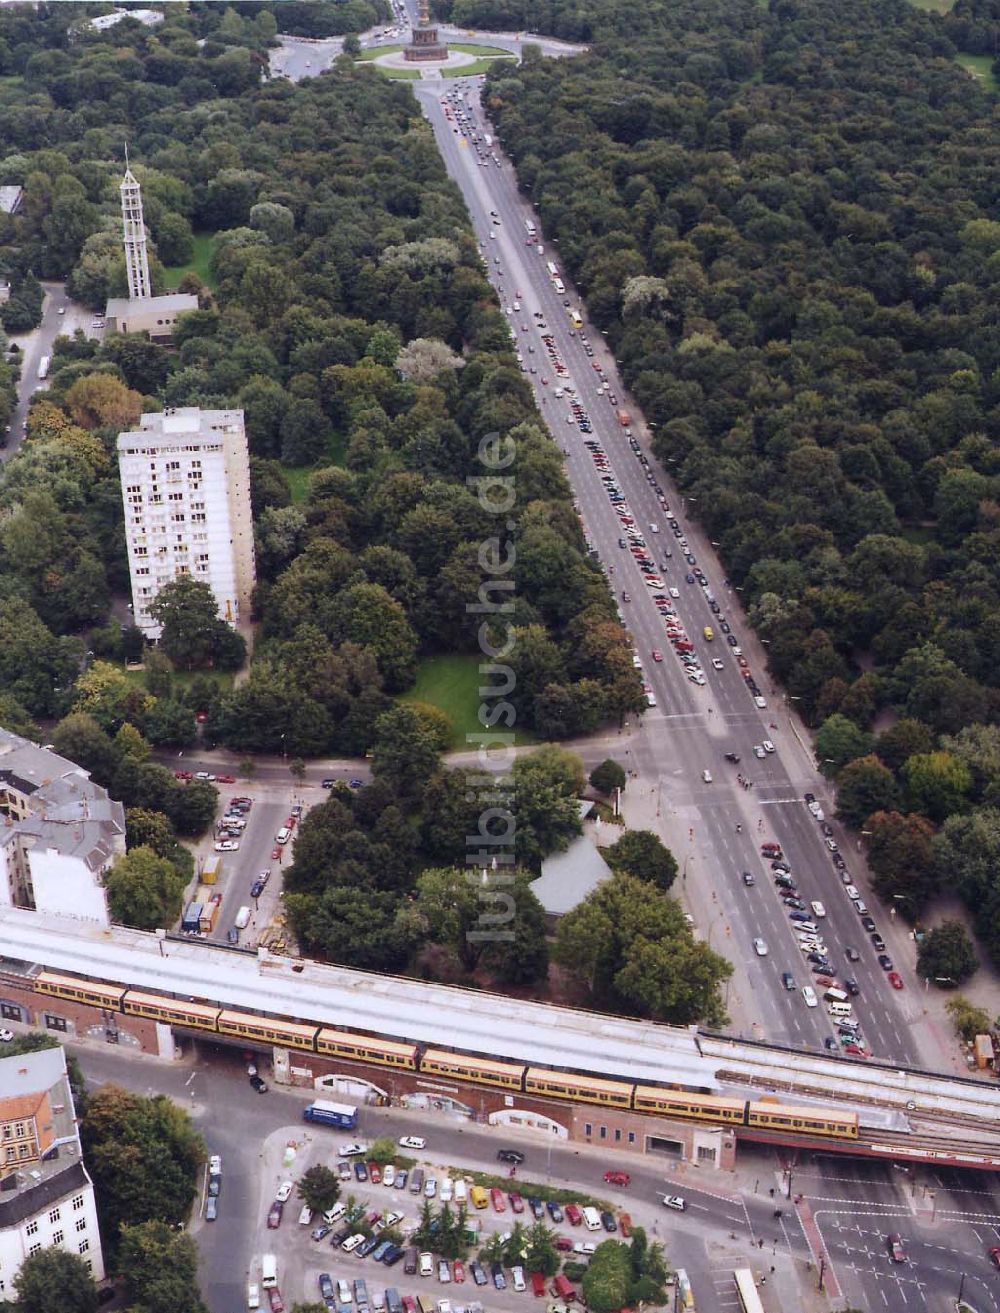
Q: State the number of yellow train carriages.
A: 8